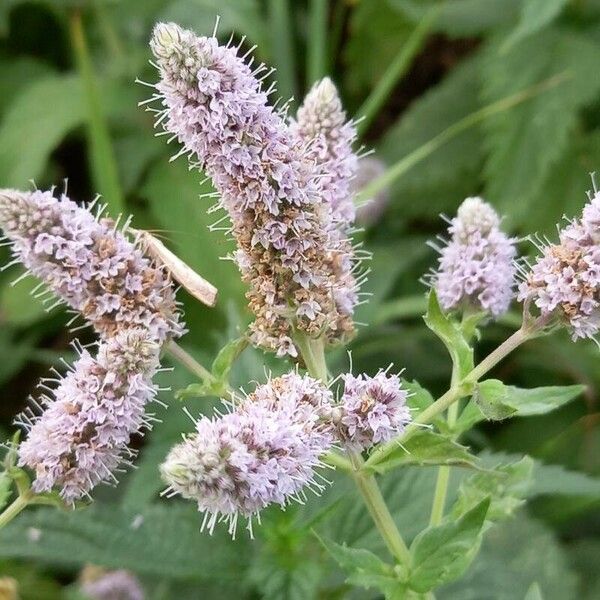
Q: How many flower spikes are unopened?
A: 0